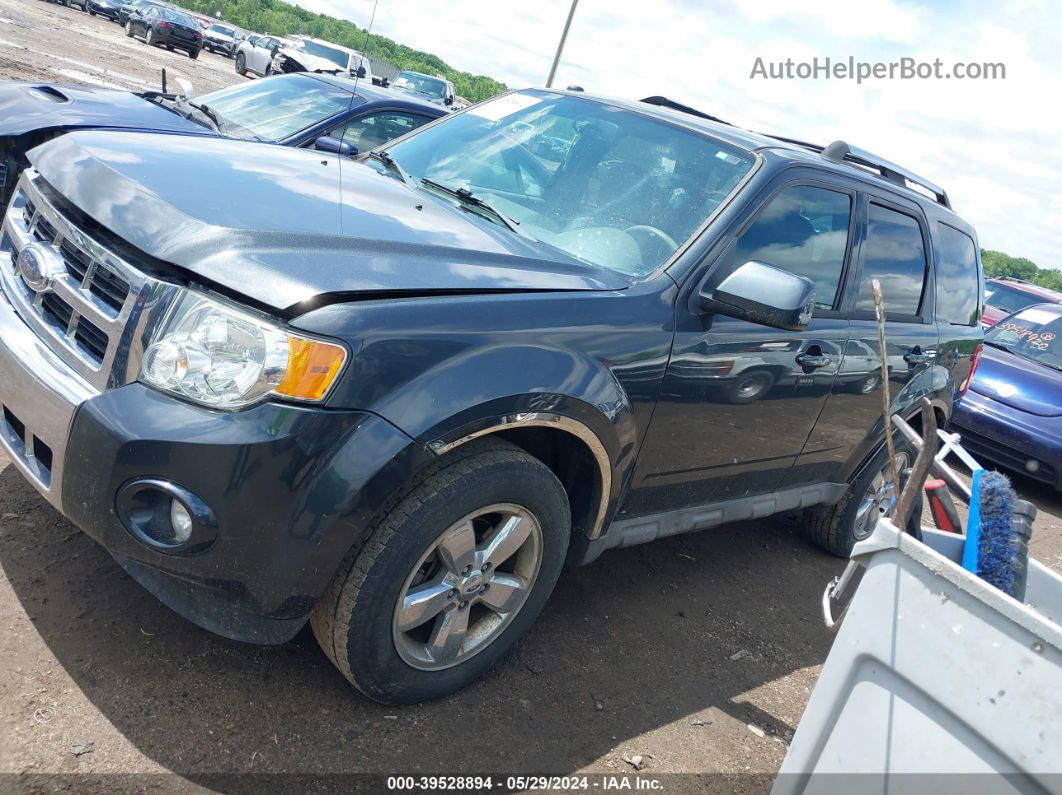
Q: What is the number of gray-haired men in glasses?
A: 0